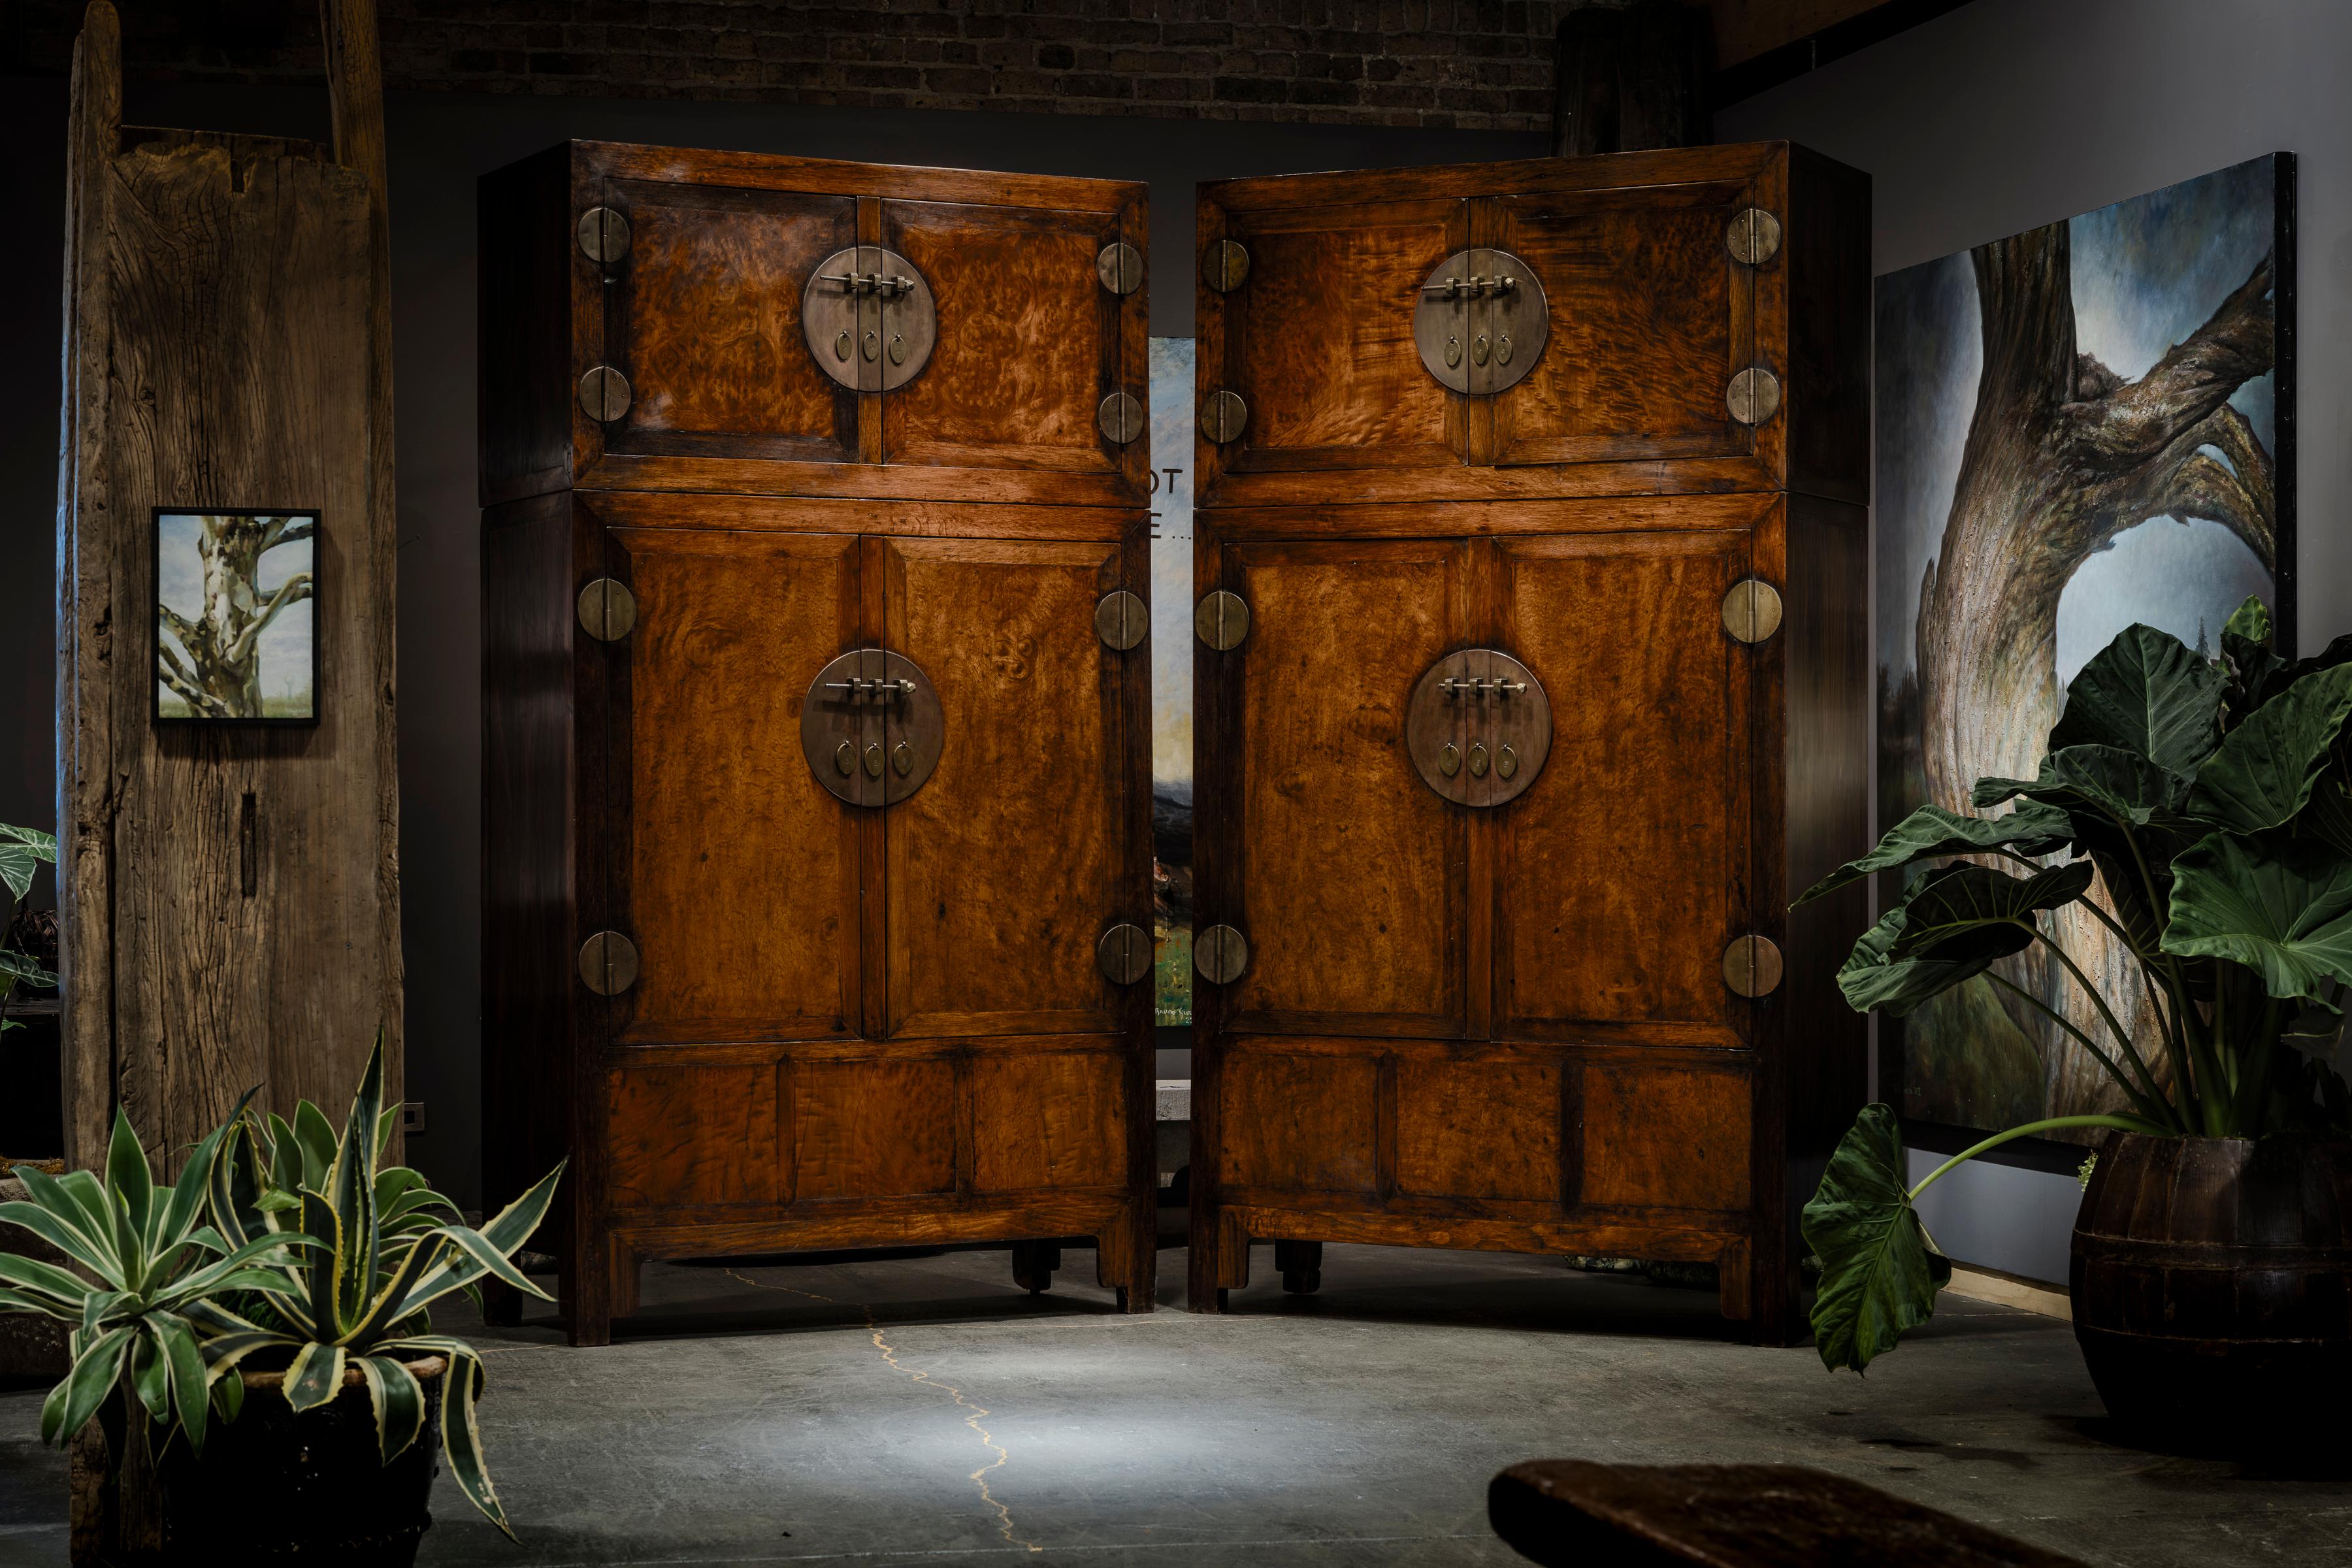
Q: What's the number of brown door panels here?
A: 8